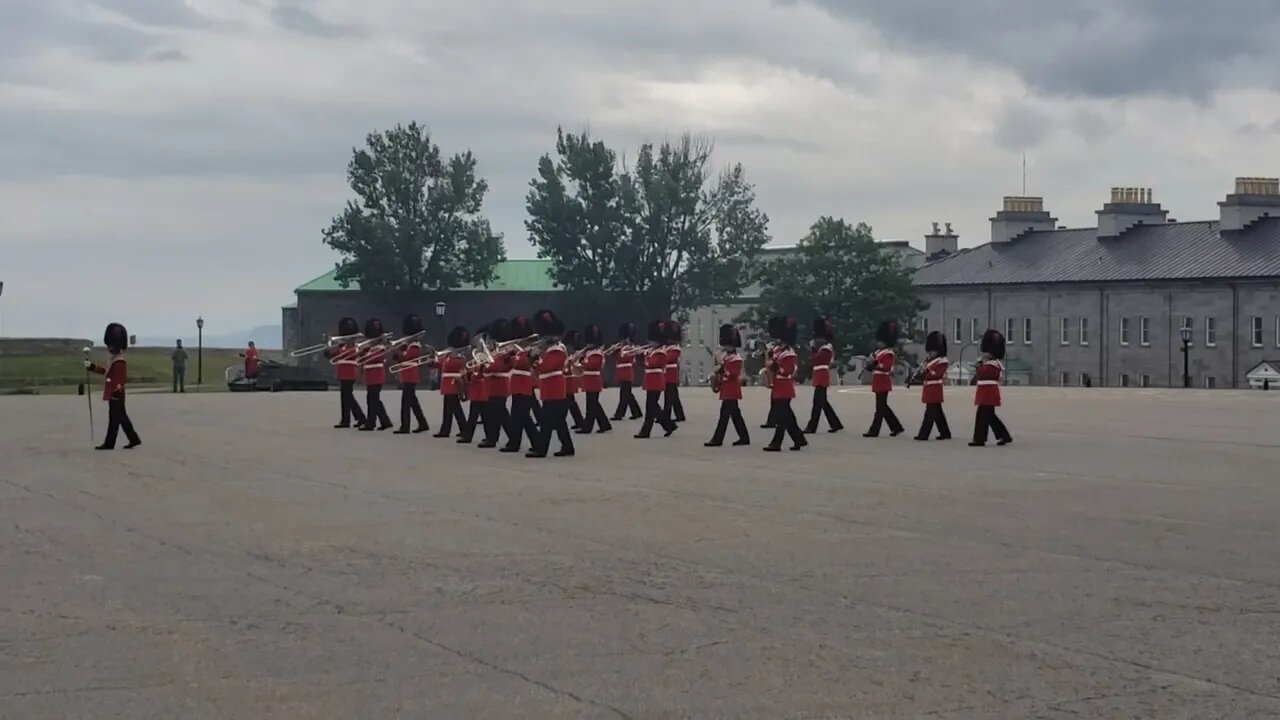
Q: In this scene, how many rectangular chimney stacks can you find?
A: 4